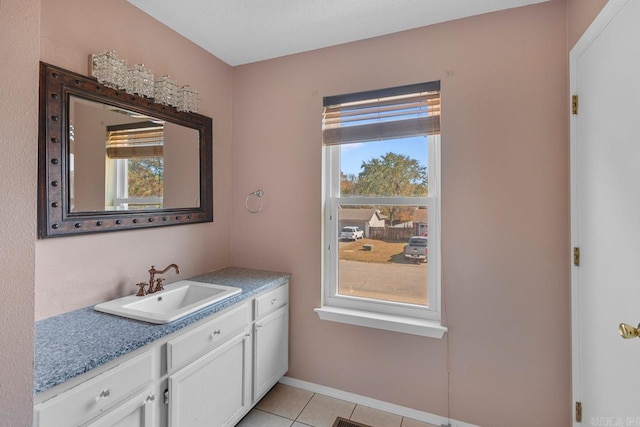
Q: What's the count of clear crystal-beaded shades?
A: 4